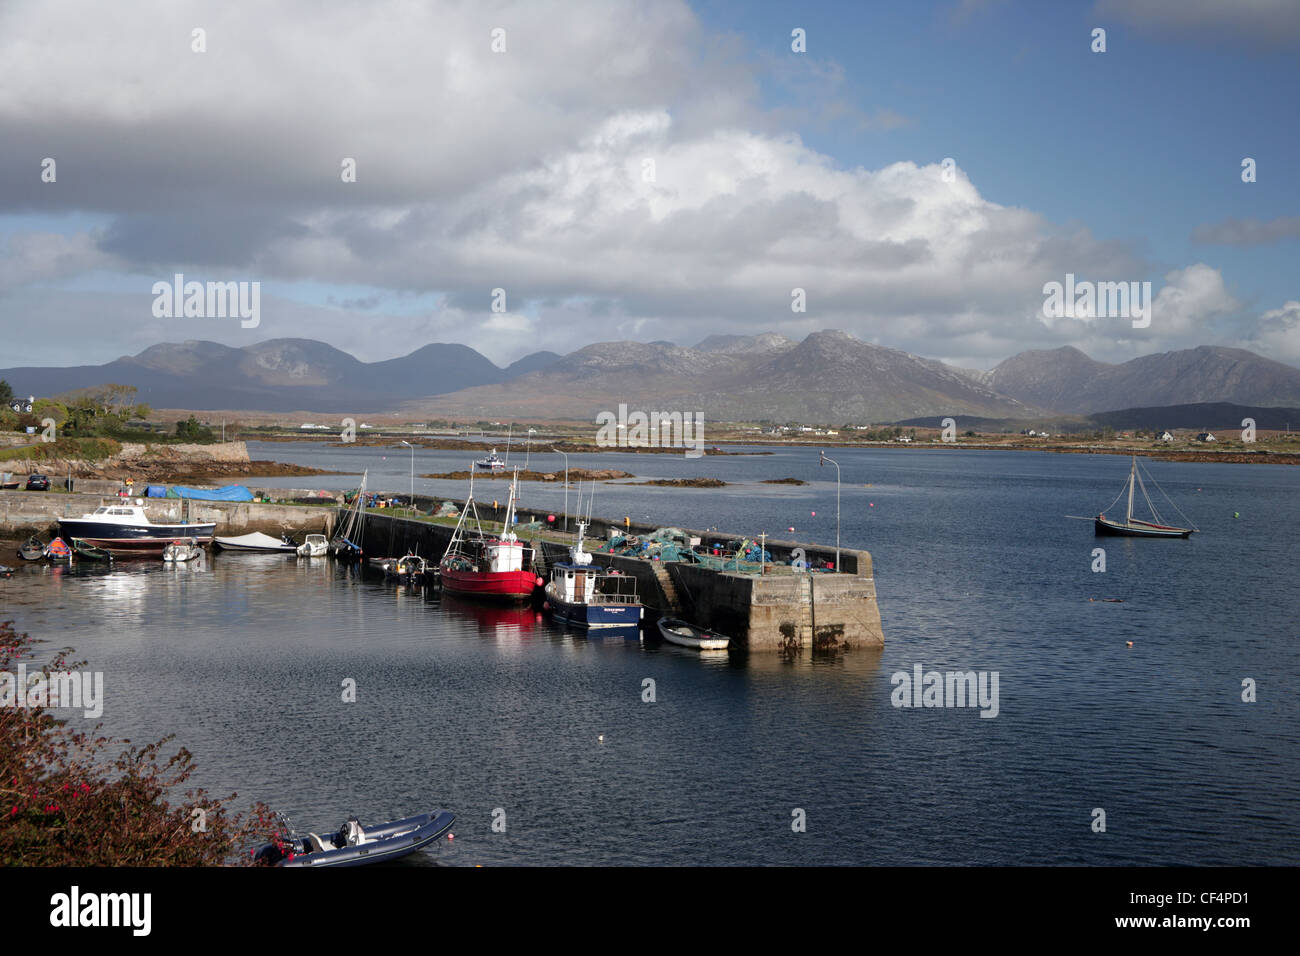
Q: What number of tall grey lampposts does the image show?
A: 3